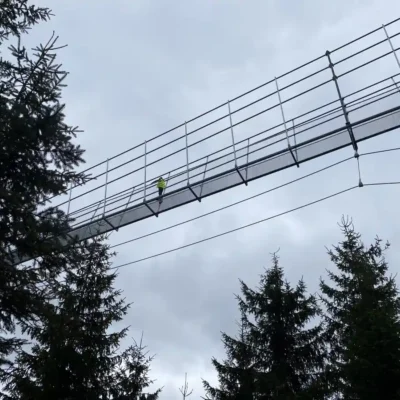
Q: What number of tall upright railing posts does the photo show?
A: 8